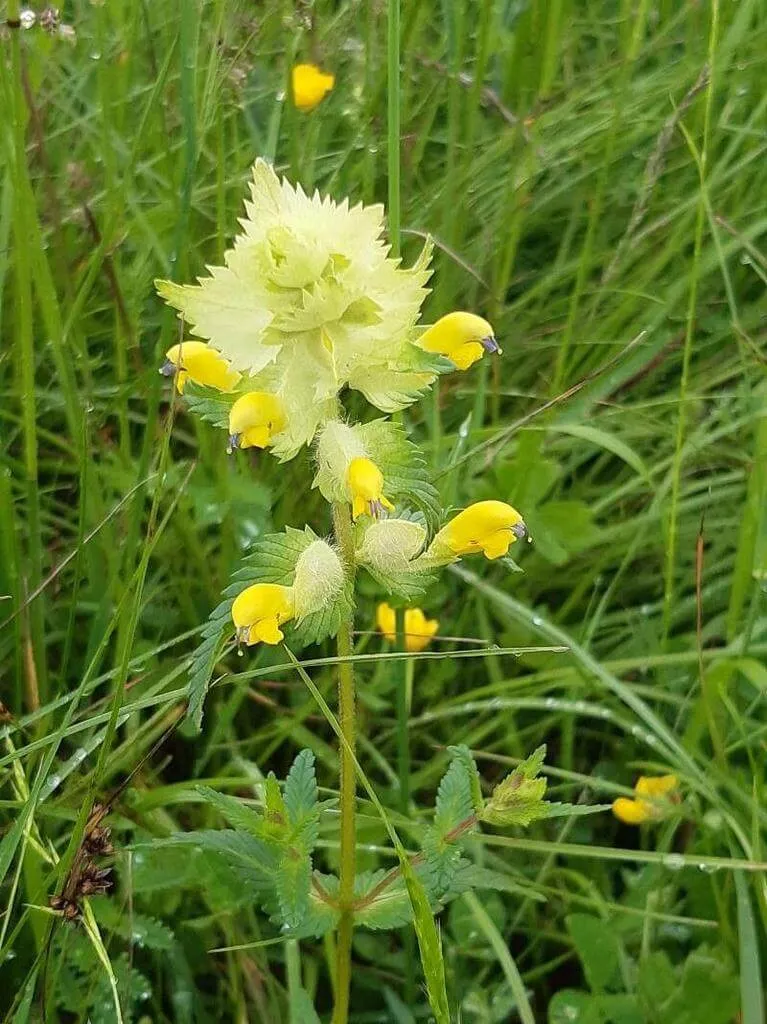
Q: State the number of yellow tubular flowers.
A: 6